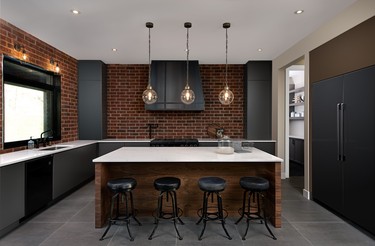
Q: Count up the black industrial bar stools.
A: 4